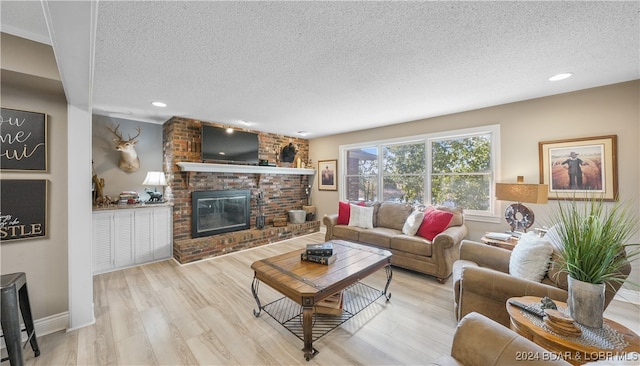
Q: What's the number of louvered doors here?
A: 4